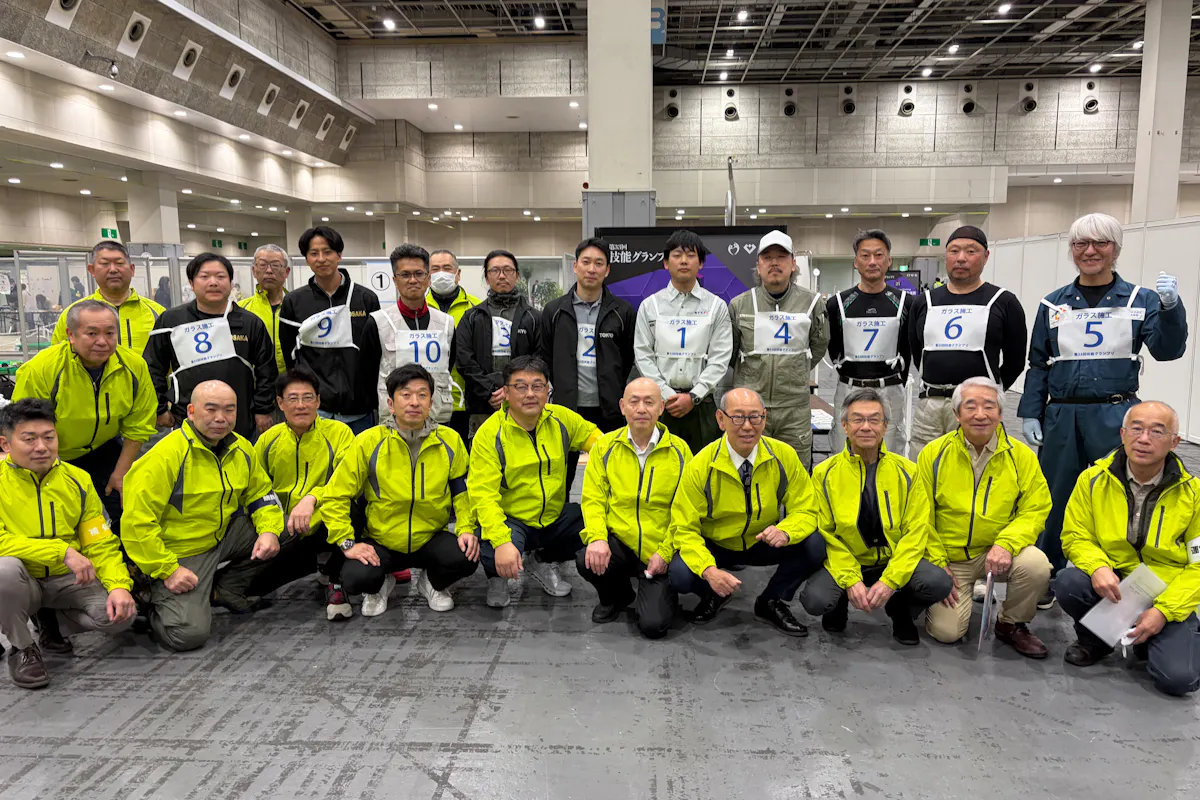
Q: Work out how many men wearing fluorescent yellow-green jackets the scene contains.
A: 14